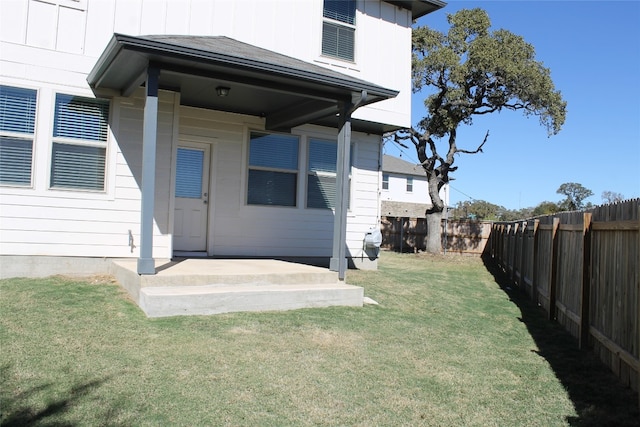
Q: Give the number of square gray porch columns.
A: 2